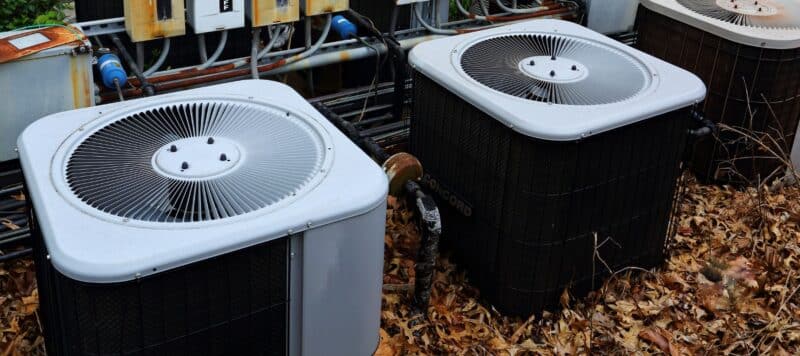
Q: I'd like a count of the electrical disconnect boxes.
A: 4